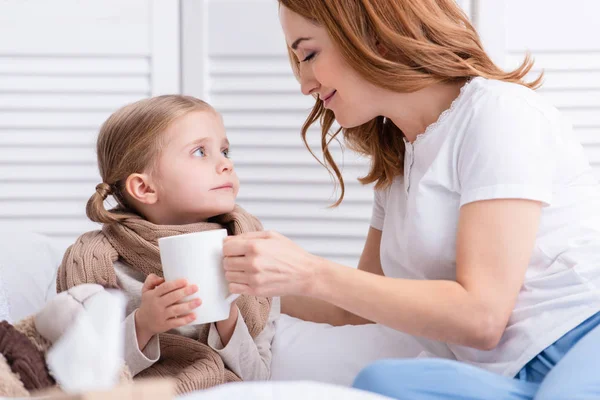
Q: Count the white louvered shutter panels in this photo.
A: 3